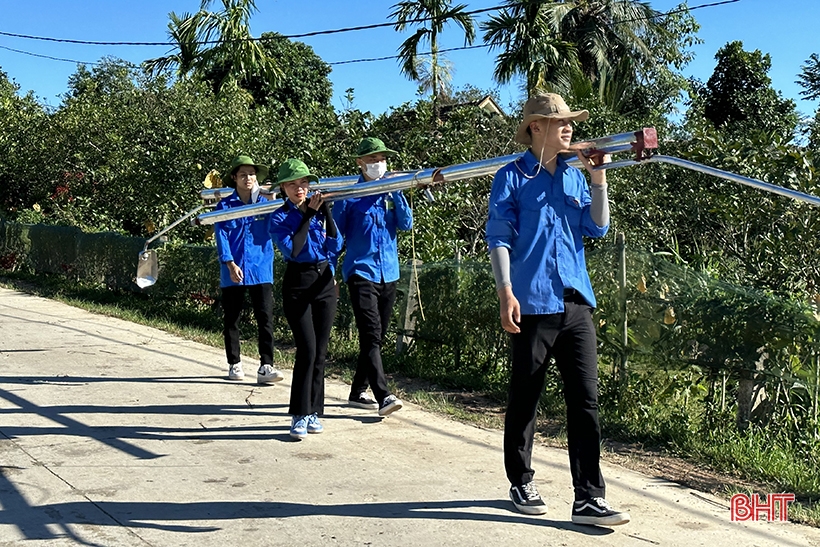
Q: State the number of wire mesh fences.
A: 1